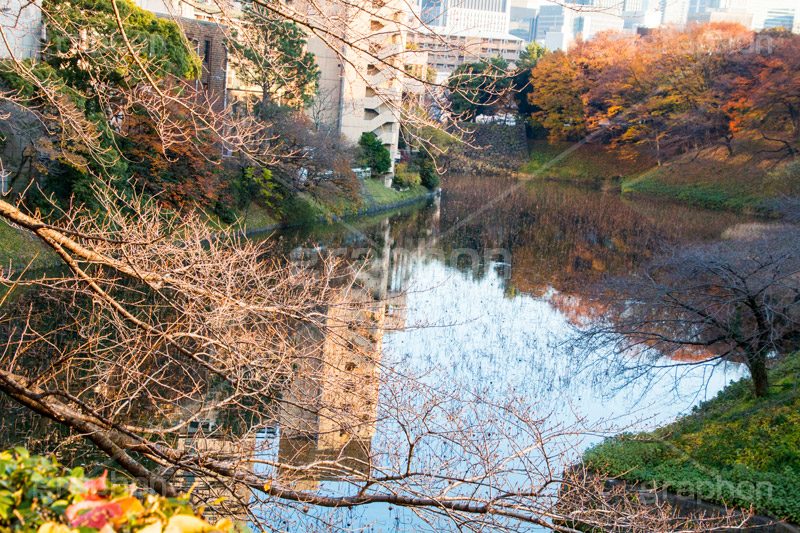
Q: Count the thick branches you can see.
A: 2